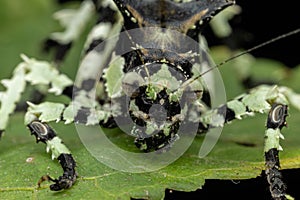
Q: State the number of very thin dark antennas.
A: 2